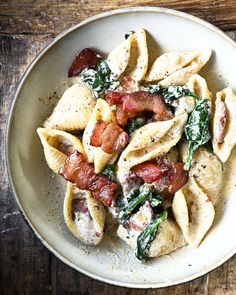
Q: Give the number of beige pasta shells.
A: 12